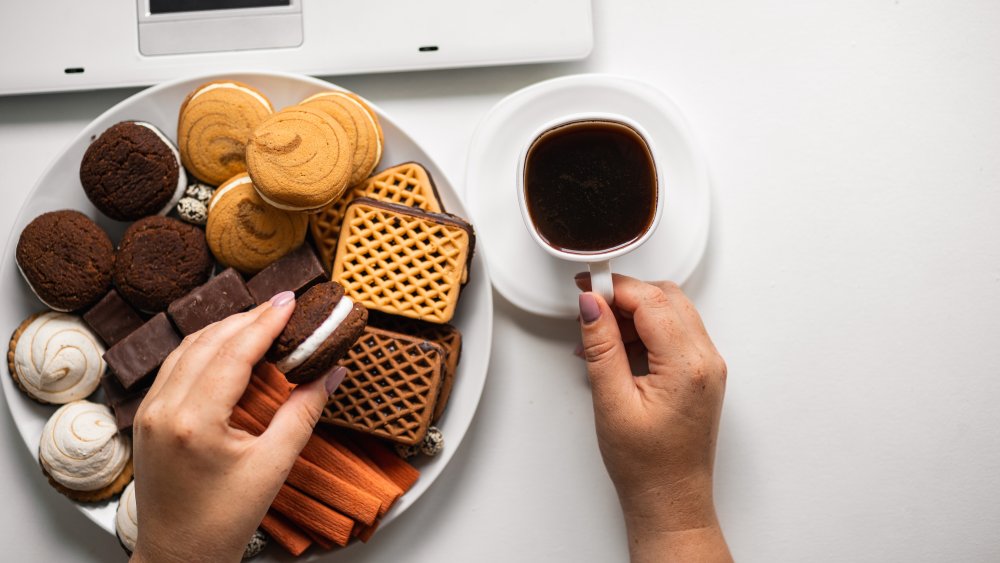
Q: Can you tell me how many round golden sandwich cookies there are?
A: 4